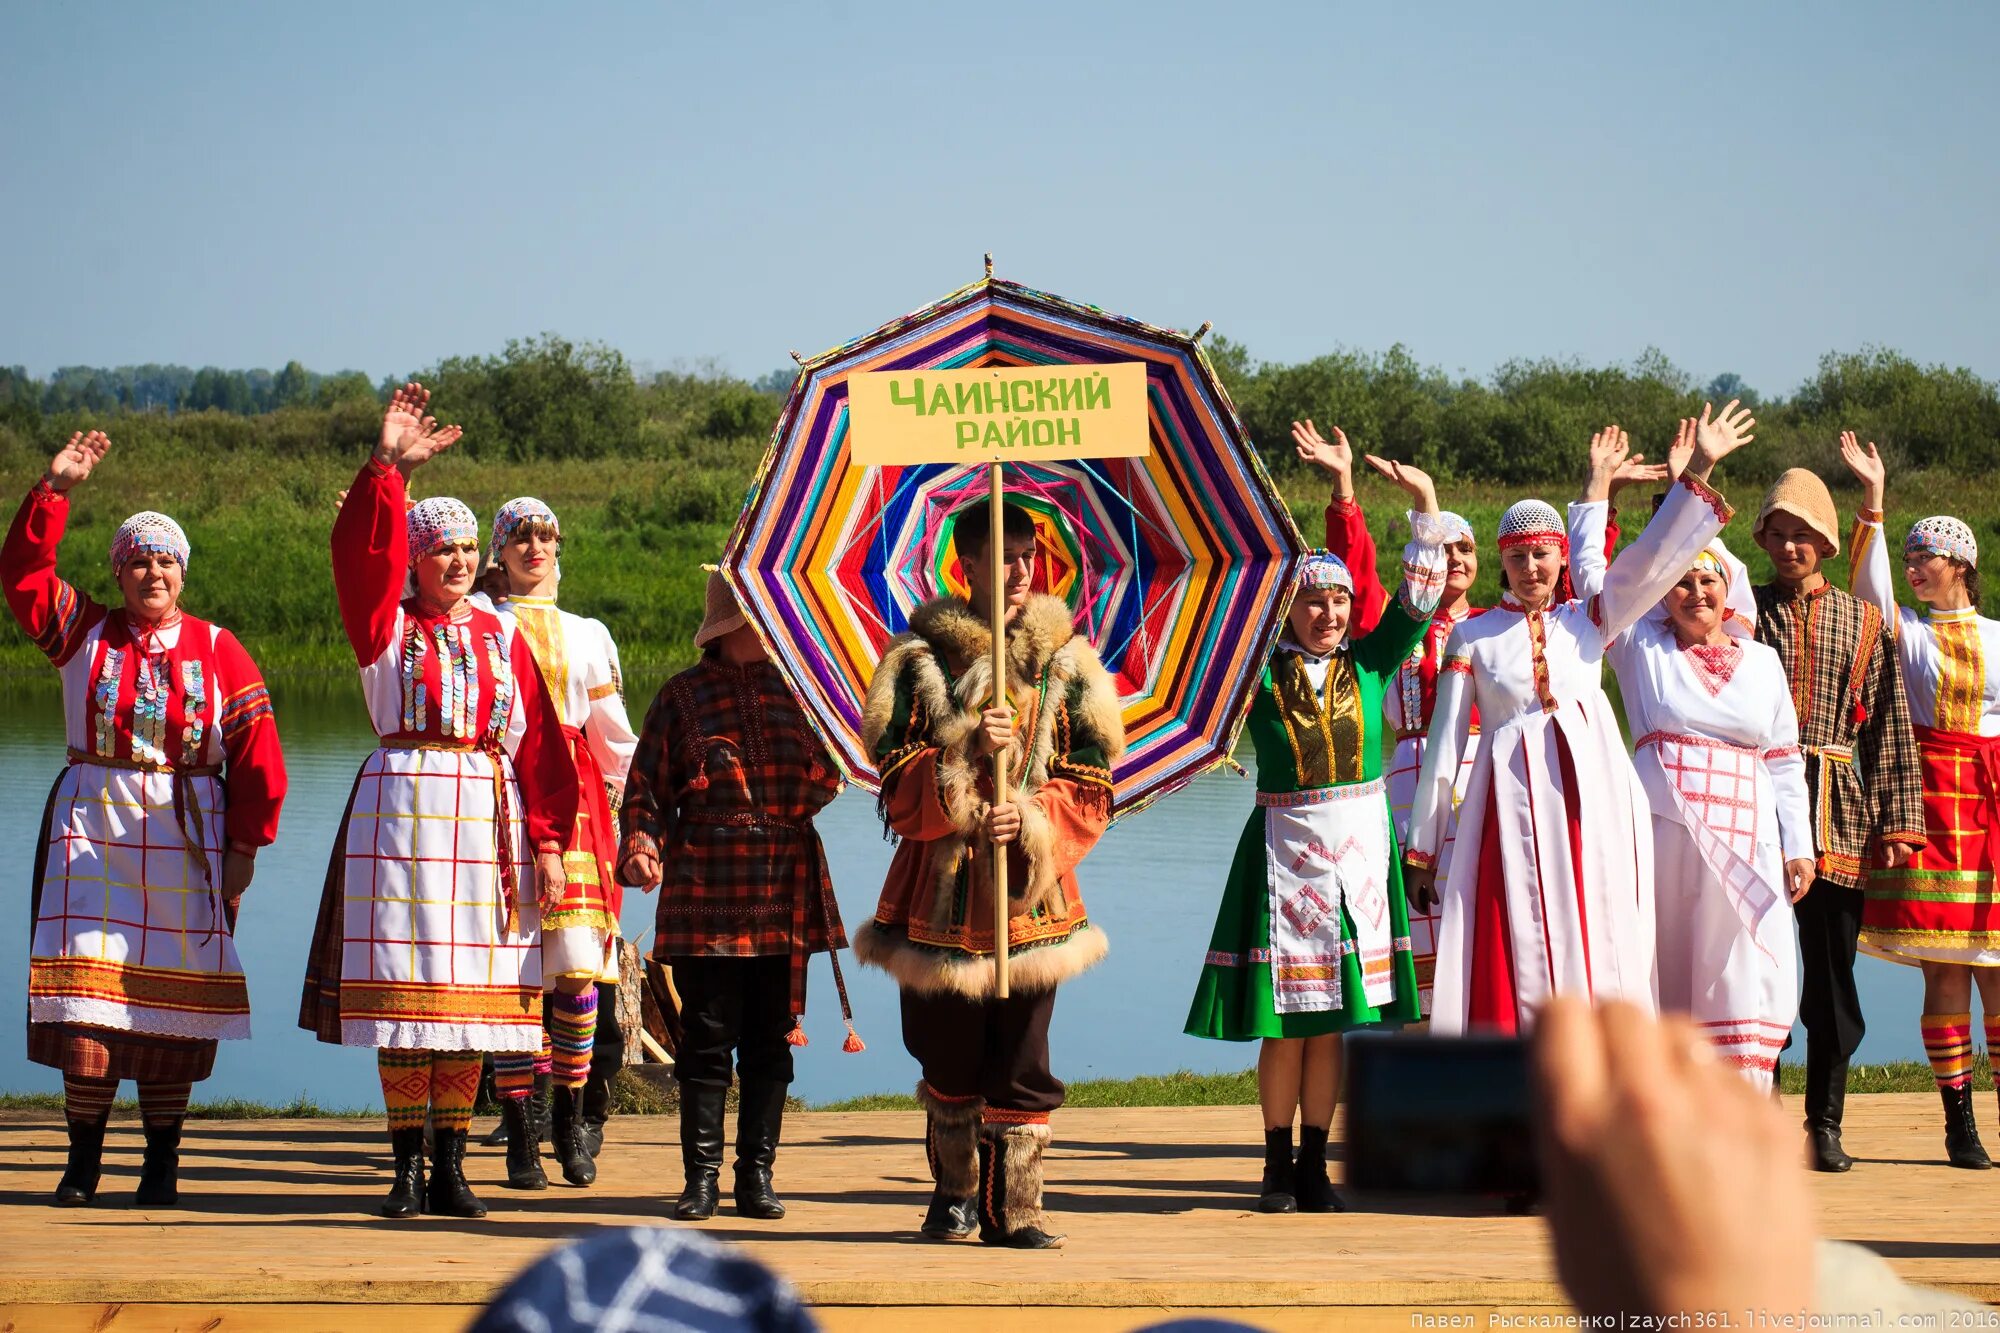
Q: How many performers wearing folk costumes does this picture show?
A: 12